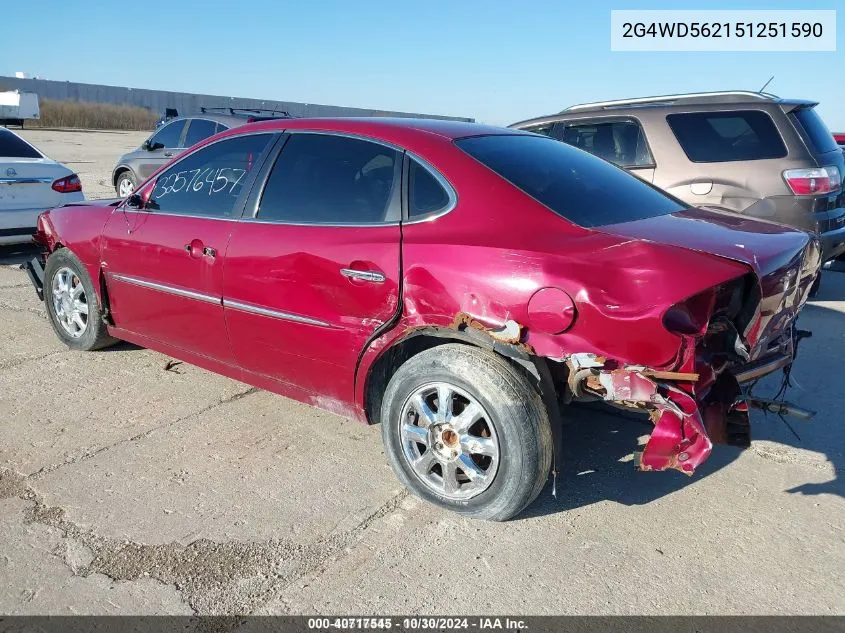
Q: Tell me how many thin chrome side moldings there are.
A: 2